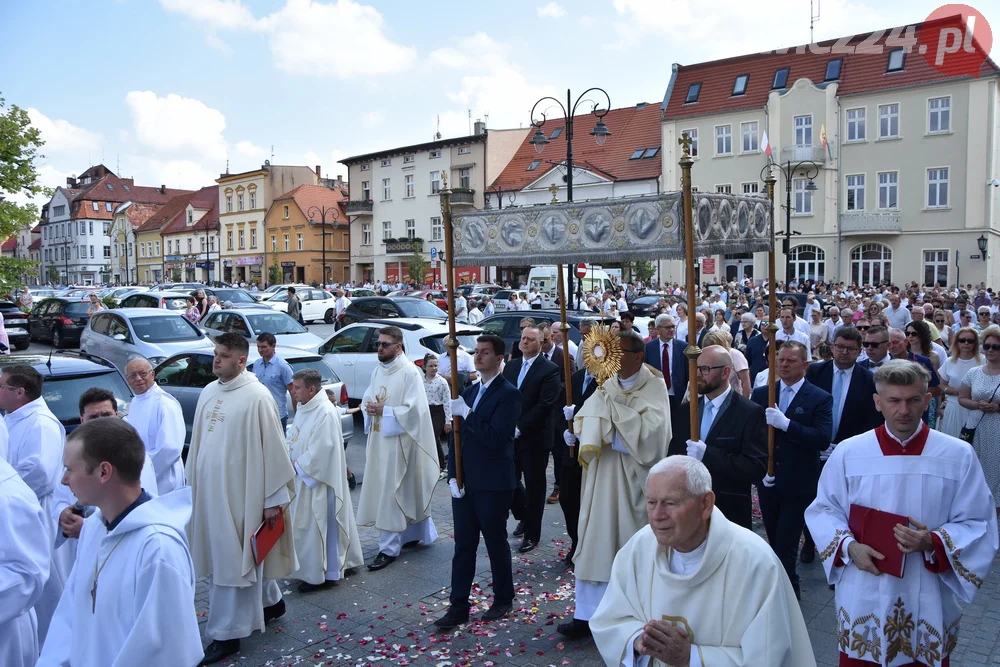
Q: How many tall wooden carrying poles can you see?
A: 4